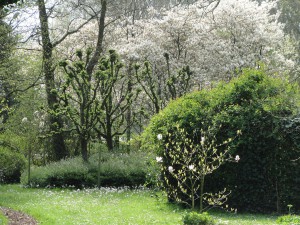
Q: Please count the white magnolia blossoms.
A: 6